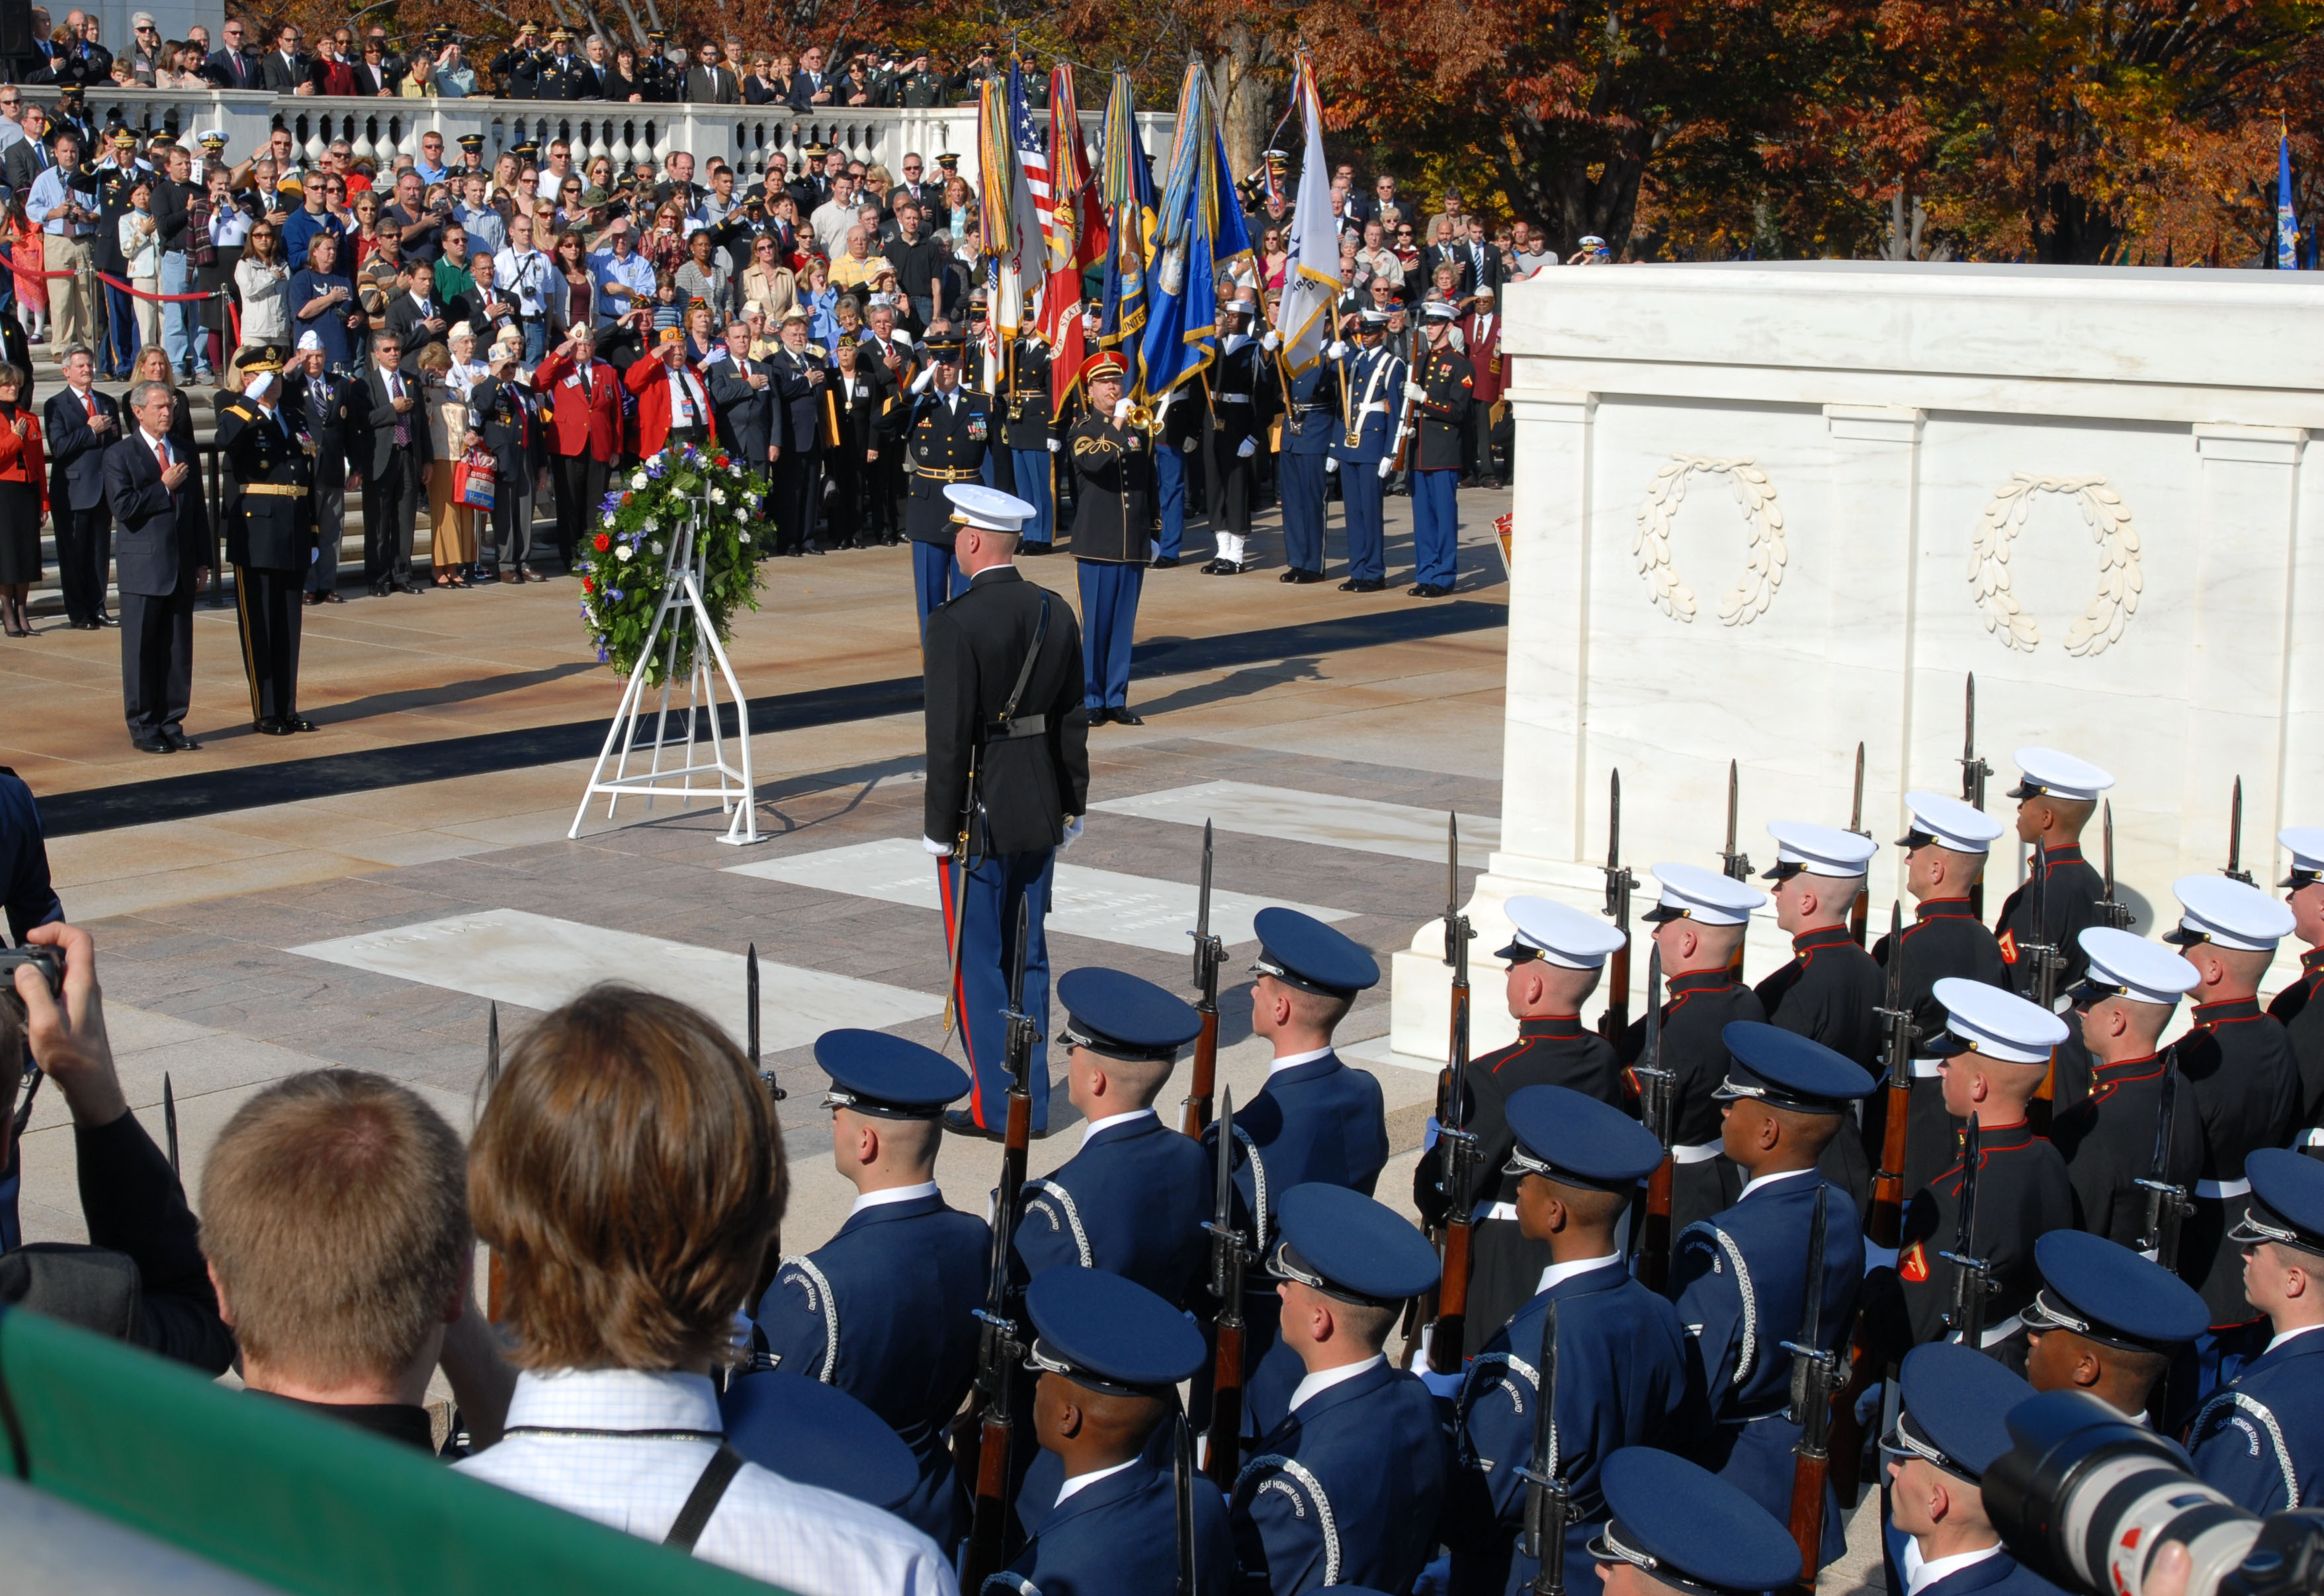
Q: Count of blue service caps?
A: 12